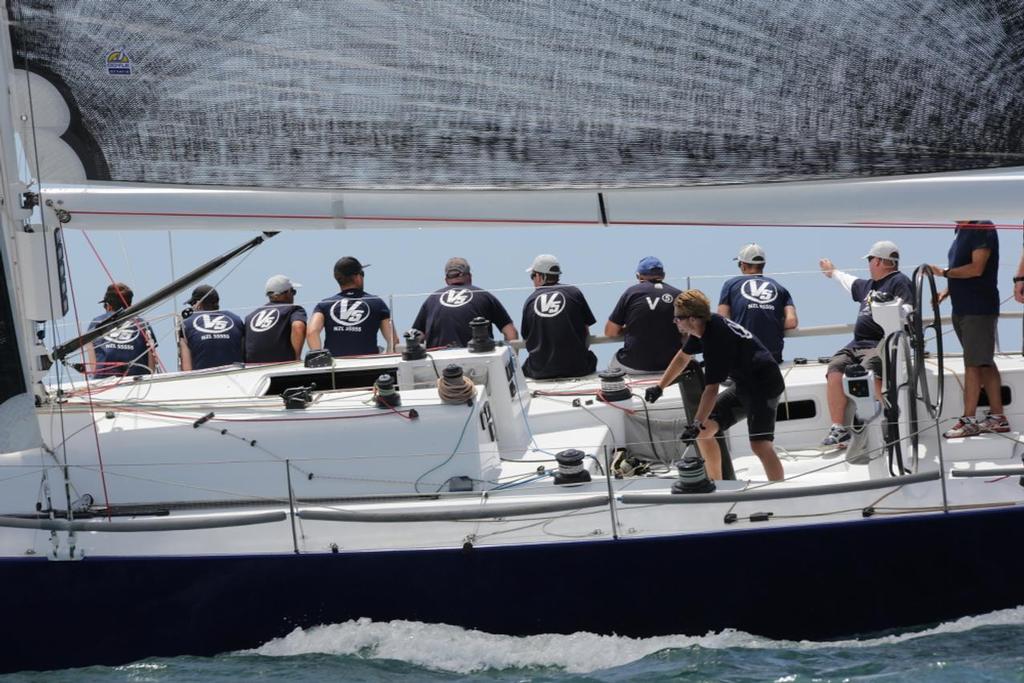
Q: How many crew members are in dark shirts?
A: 11